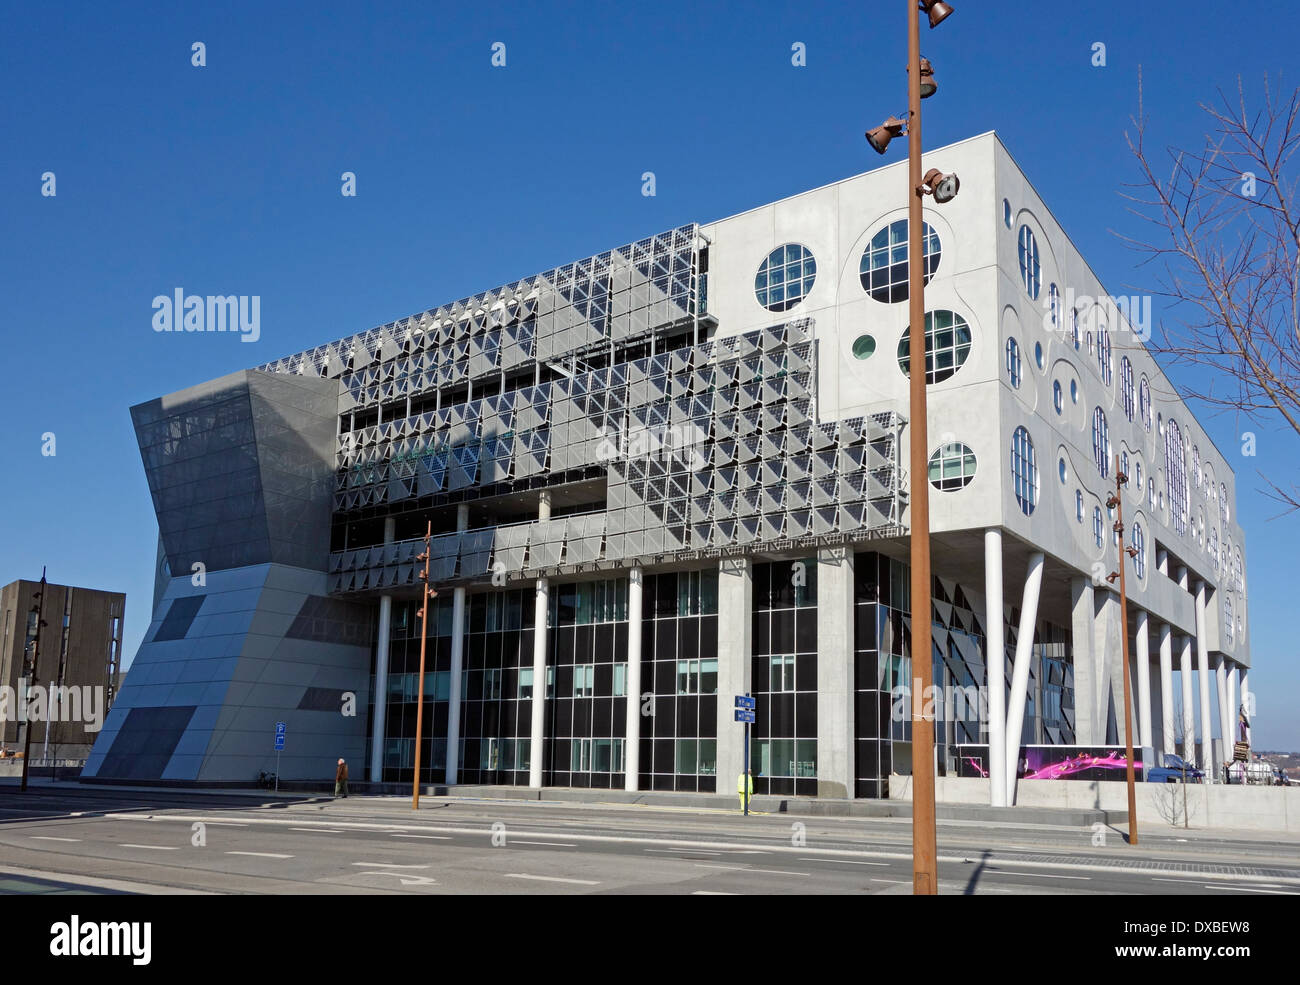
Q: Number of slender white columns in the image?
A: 13